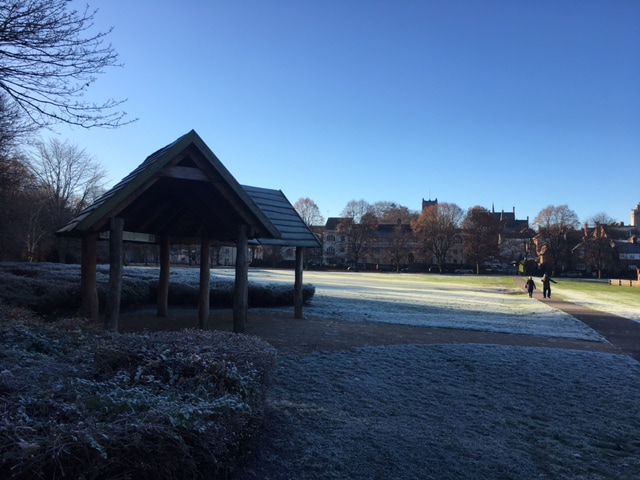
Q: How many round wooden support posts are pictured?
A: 6